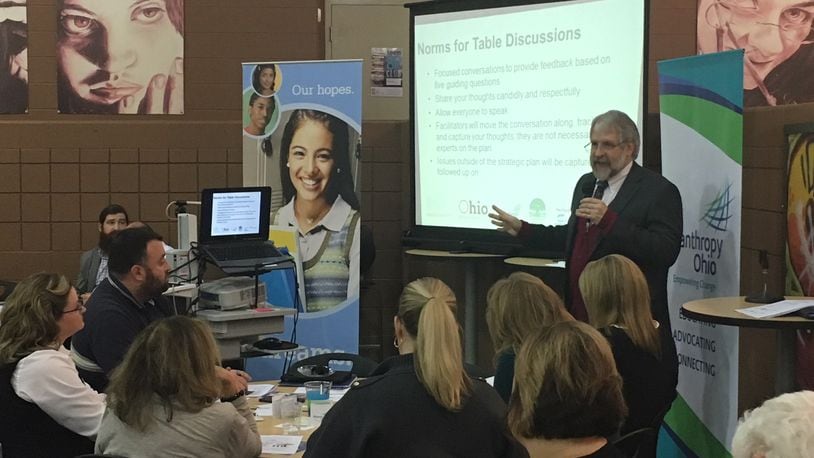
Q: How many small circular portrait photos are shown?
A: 2